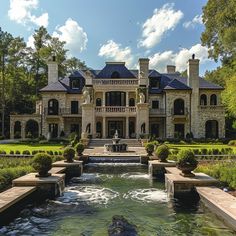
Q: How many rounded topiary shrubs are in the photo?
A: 6